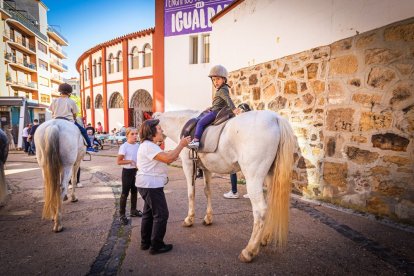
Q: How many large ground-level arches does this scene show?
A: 4